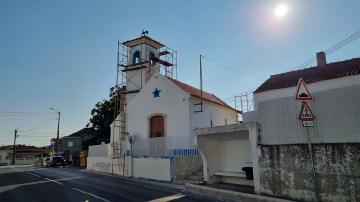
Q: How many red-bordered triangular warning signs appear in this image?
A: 2